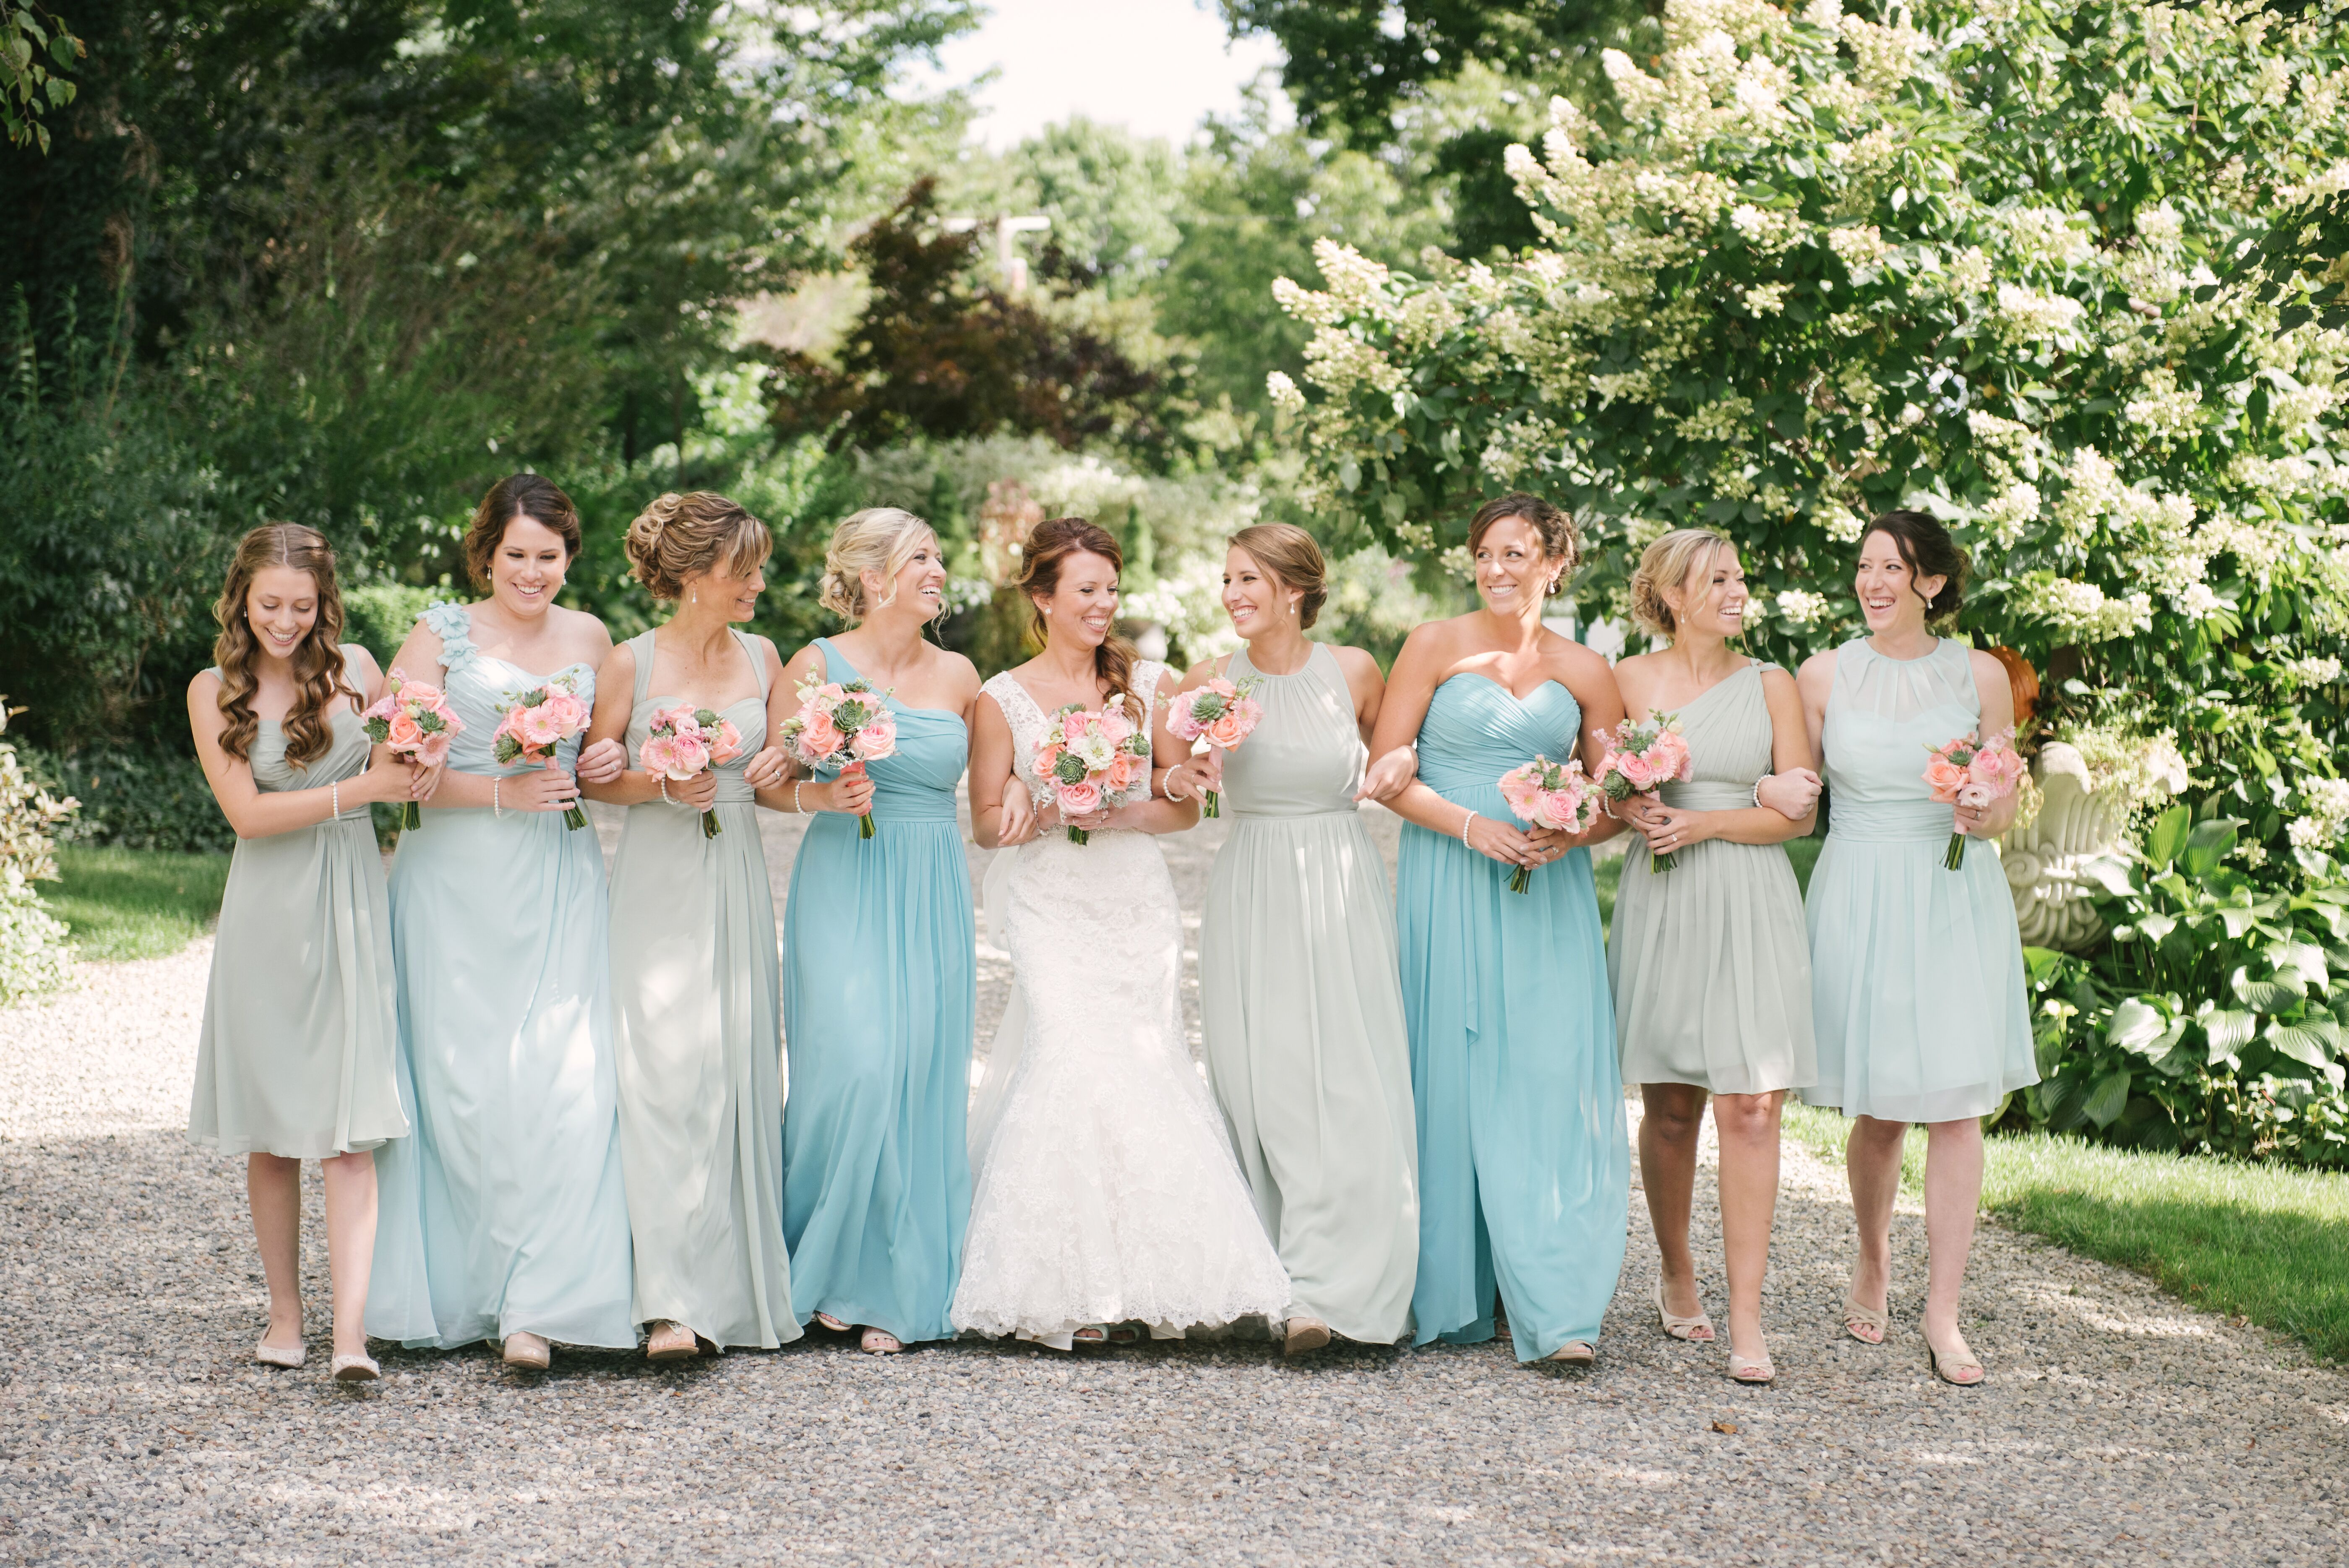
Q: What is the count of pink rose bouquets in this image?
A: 9